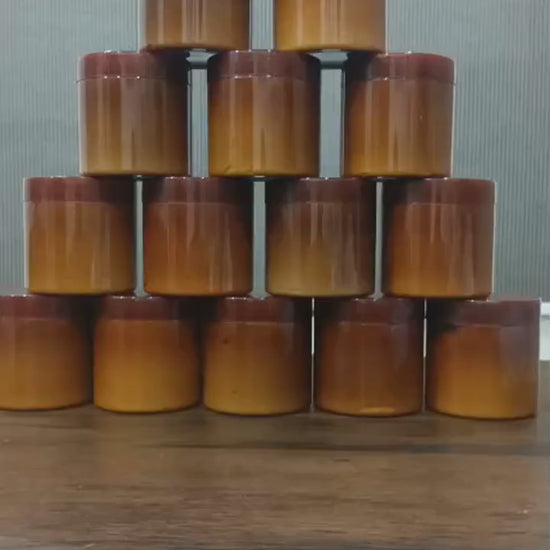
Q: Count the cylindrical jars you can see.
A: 14